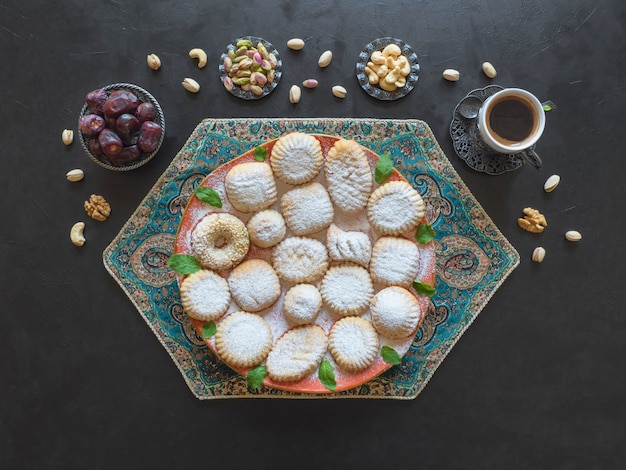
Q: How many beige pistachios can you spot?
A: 13